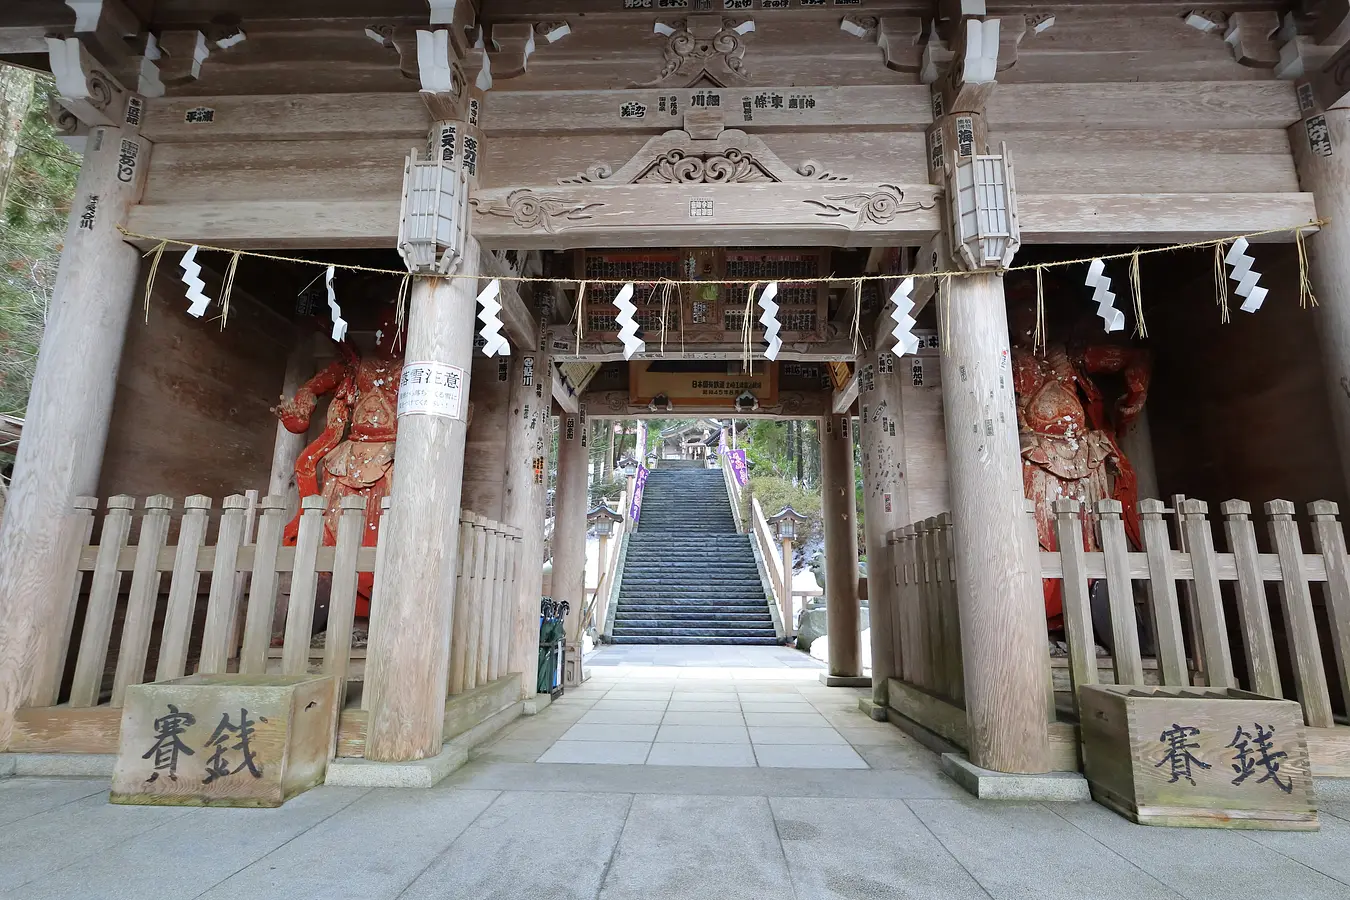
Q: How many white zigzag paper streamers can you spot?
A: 8